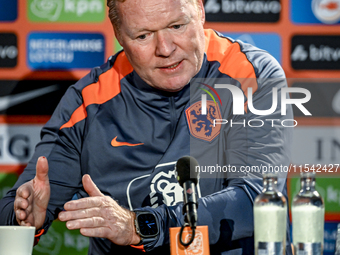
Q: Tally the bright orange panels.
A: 2